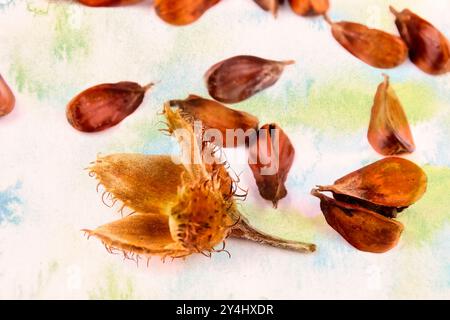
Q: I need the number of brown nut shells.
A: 14